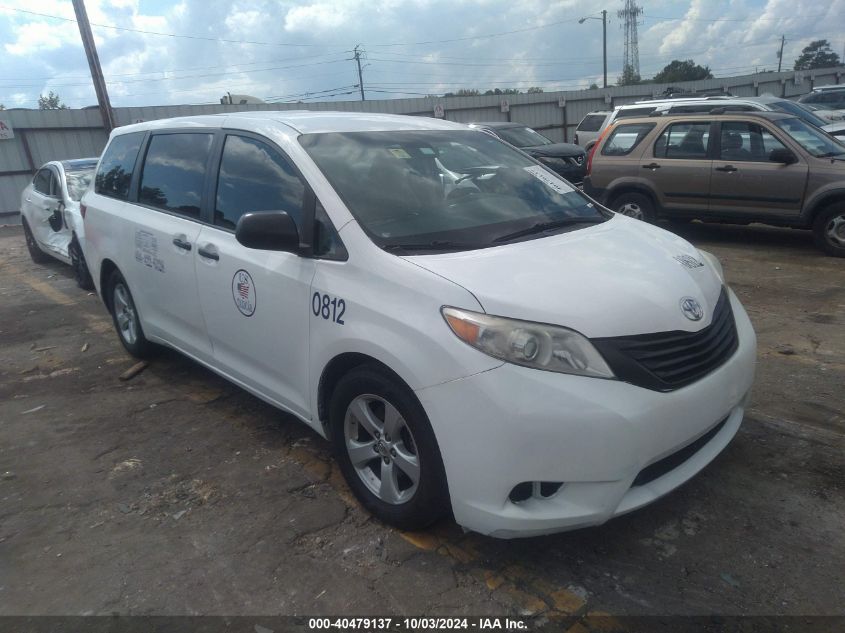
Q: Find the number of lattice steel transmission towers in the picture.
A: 1